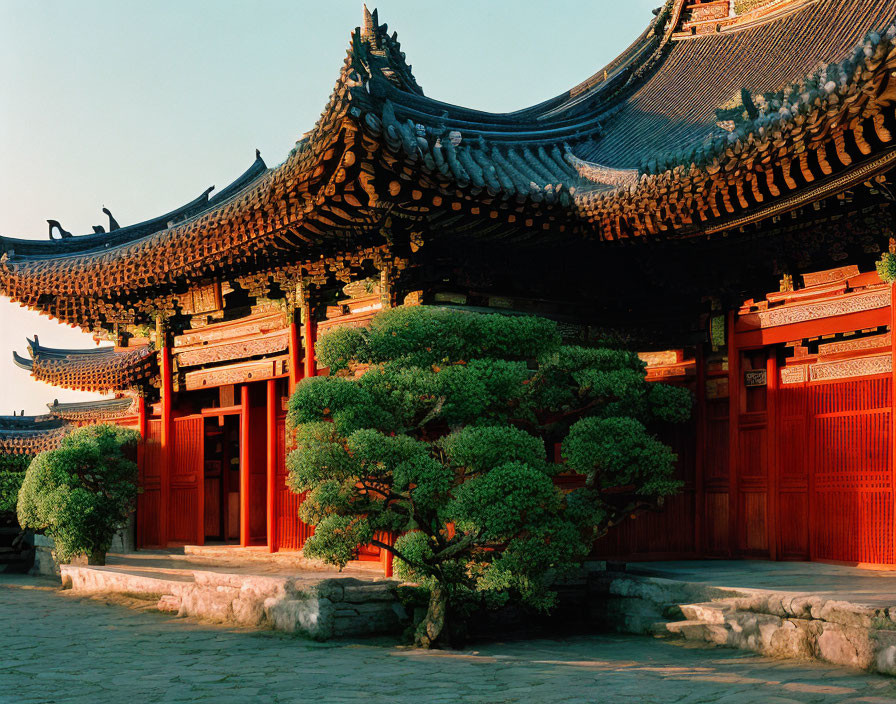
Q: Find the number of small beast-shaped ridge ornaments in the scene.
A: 3